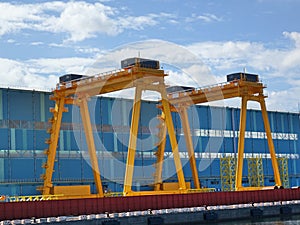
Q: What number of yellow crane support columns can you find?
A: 8